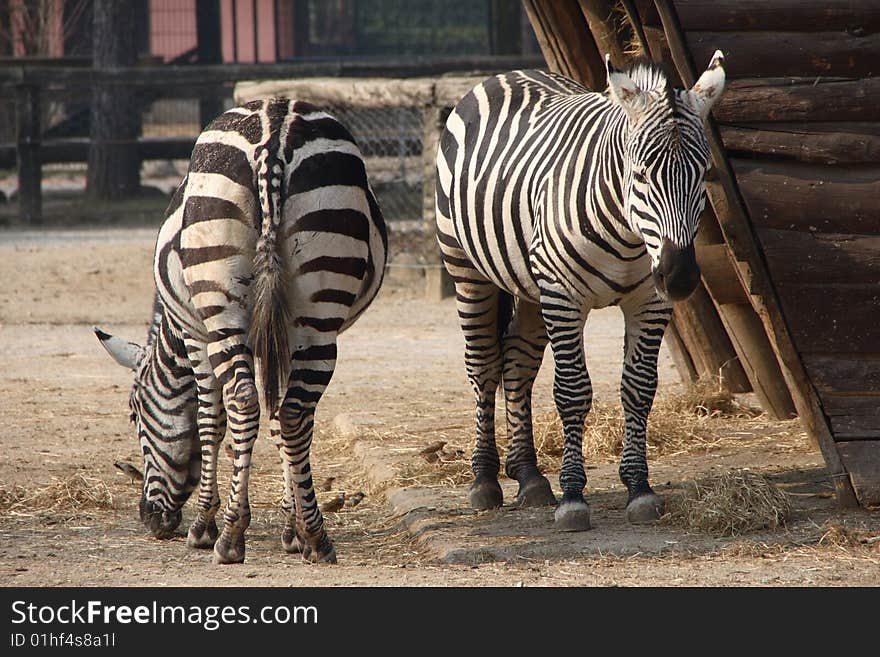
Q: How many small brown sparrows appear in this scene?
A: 6